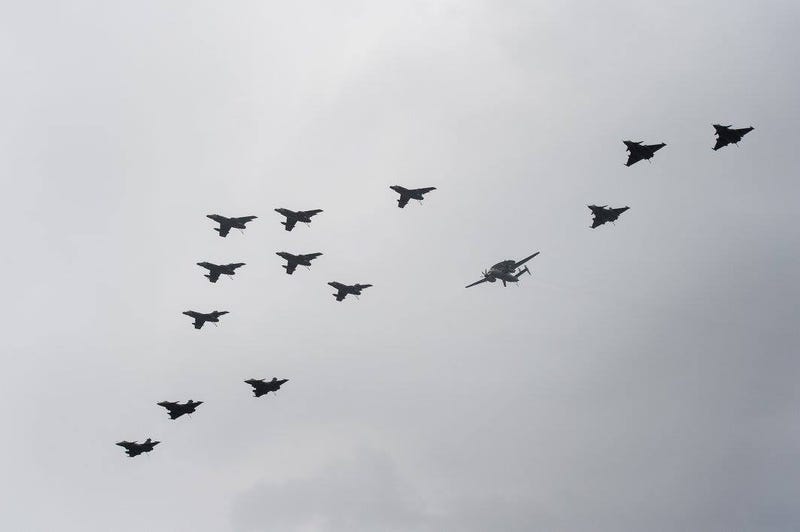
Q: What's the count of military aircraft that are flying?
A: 14